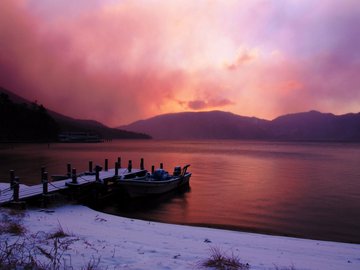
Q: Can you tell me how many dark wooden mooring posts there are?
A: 15